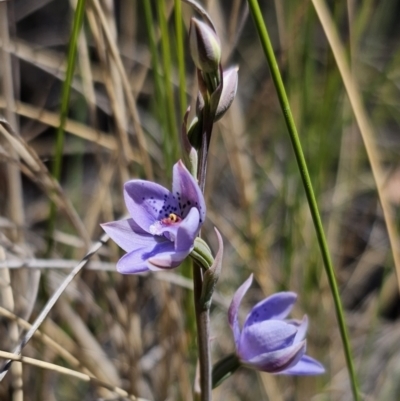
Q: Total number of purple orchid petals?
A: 12